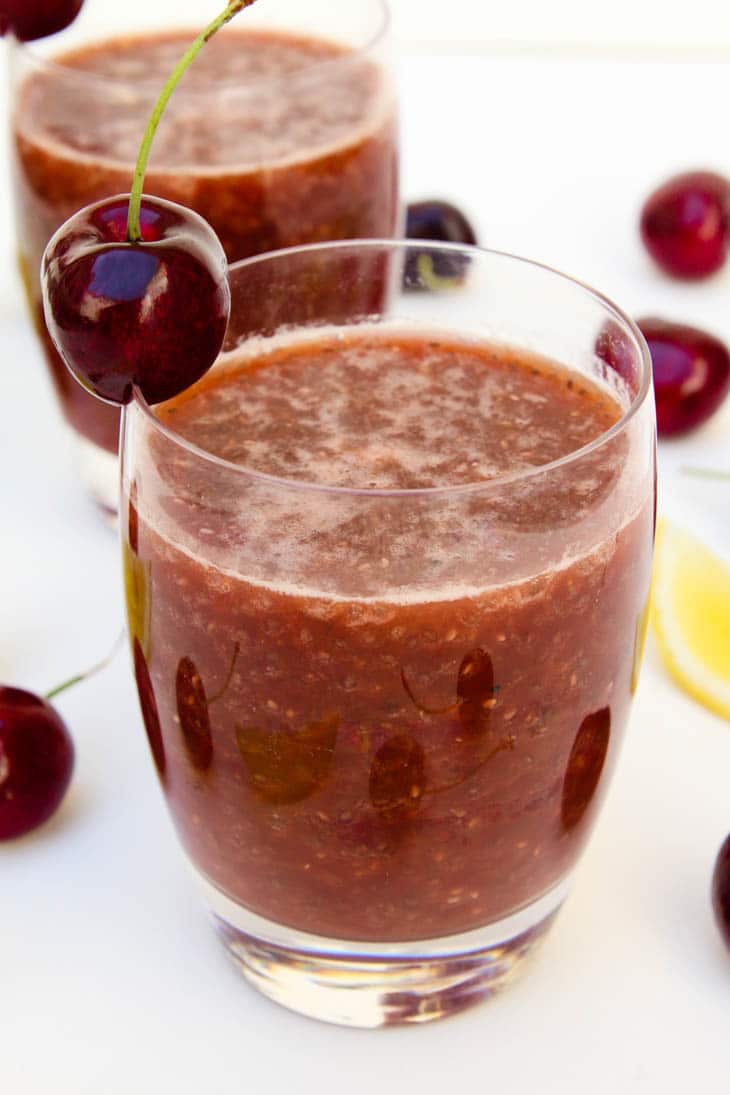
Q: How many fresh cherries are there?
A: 7